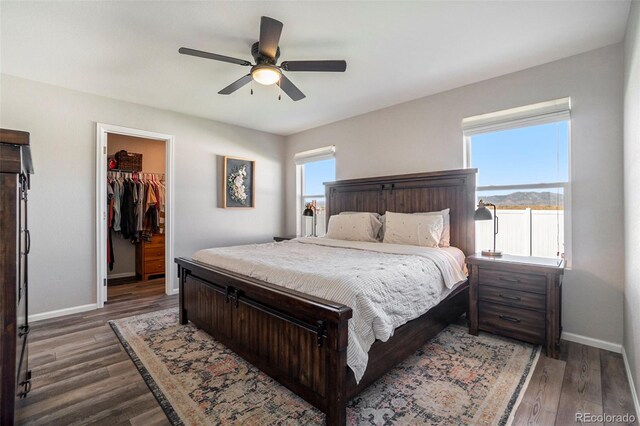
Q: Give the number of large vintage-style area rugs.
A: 1